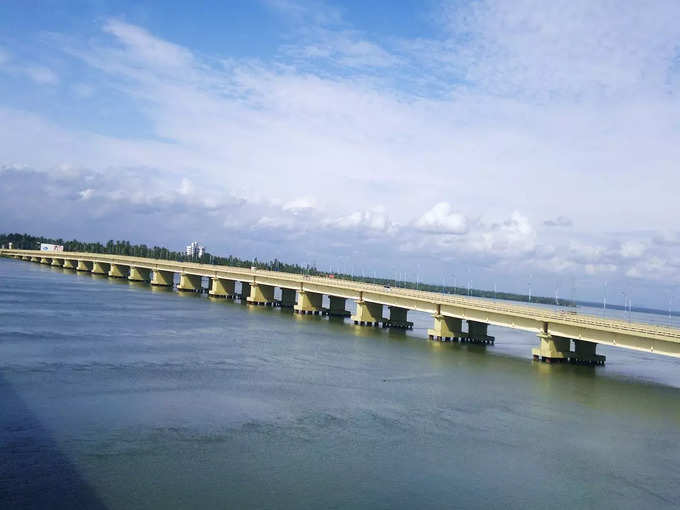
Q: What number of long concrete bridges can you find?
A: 1